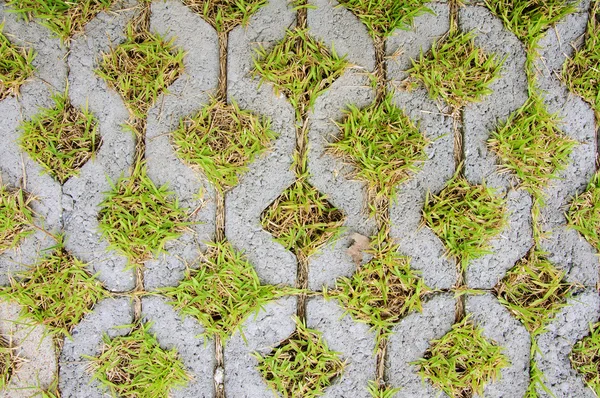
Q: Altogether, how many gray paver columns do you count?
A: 8